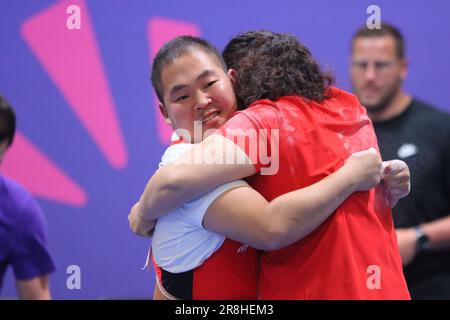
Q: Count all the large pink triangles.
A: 3